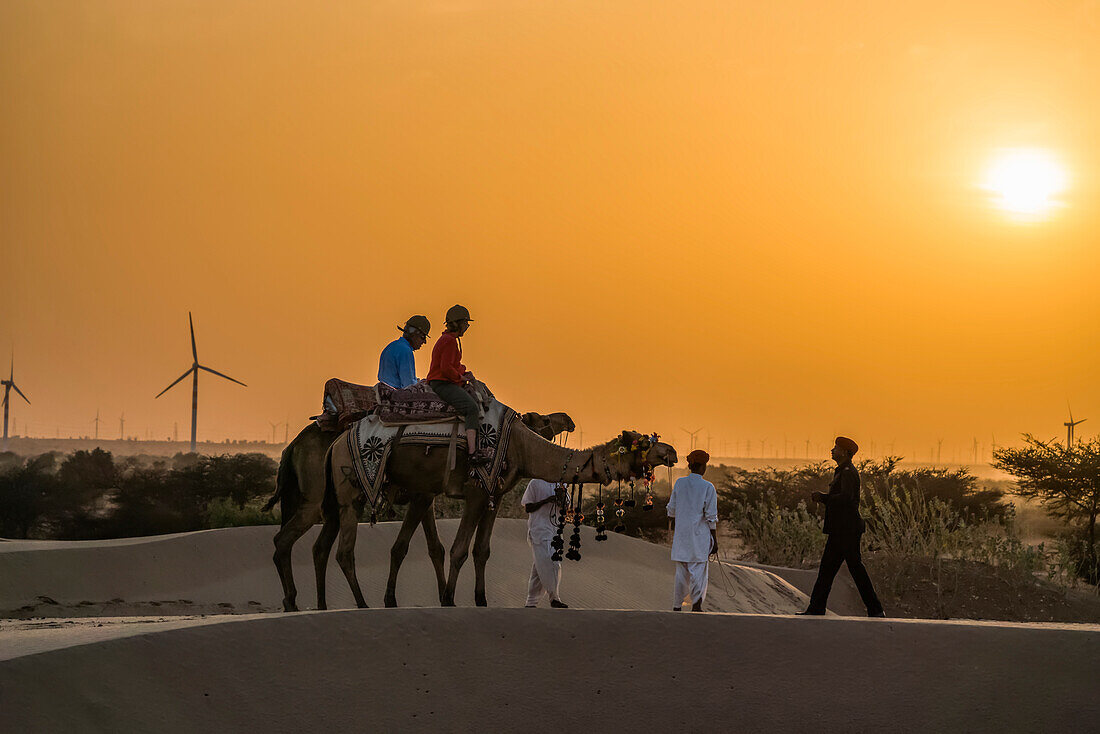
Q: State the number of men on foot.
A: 3